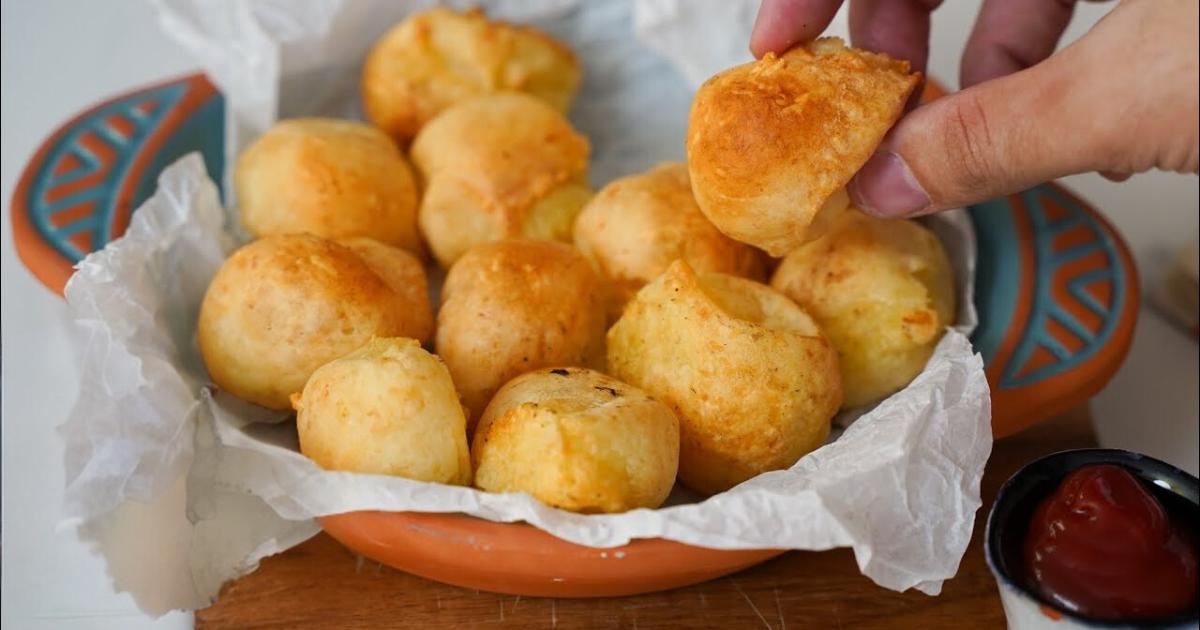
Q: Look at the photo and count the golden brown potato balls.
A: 11